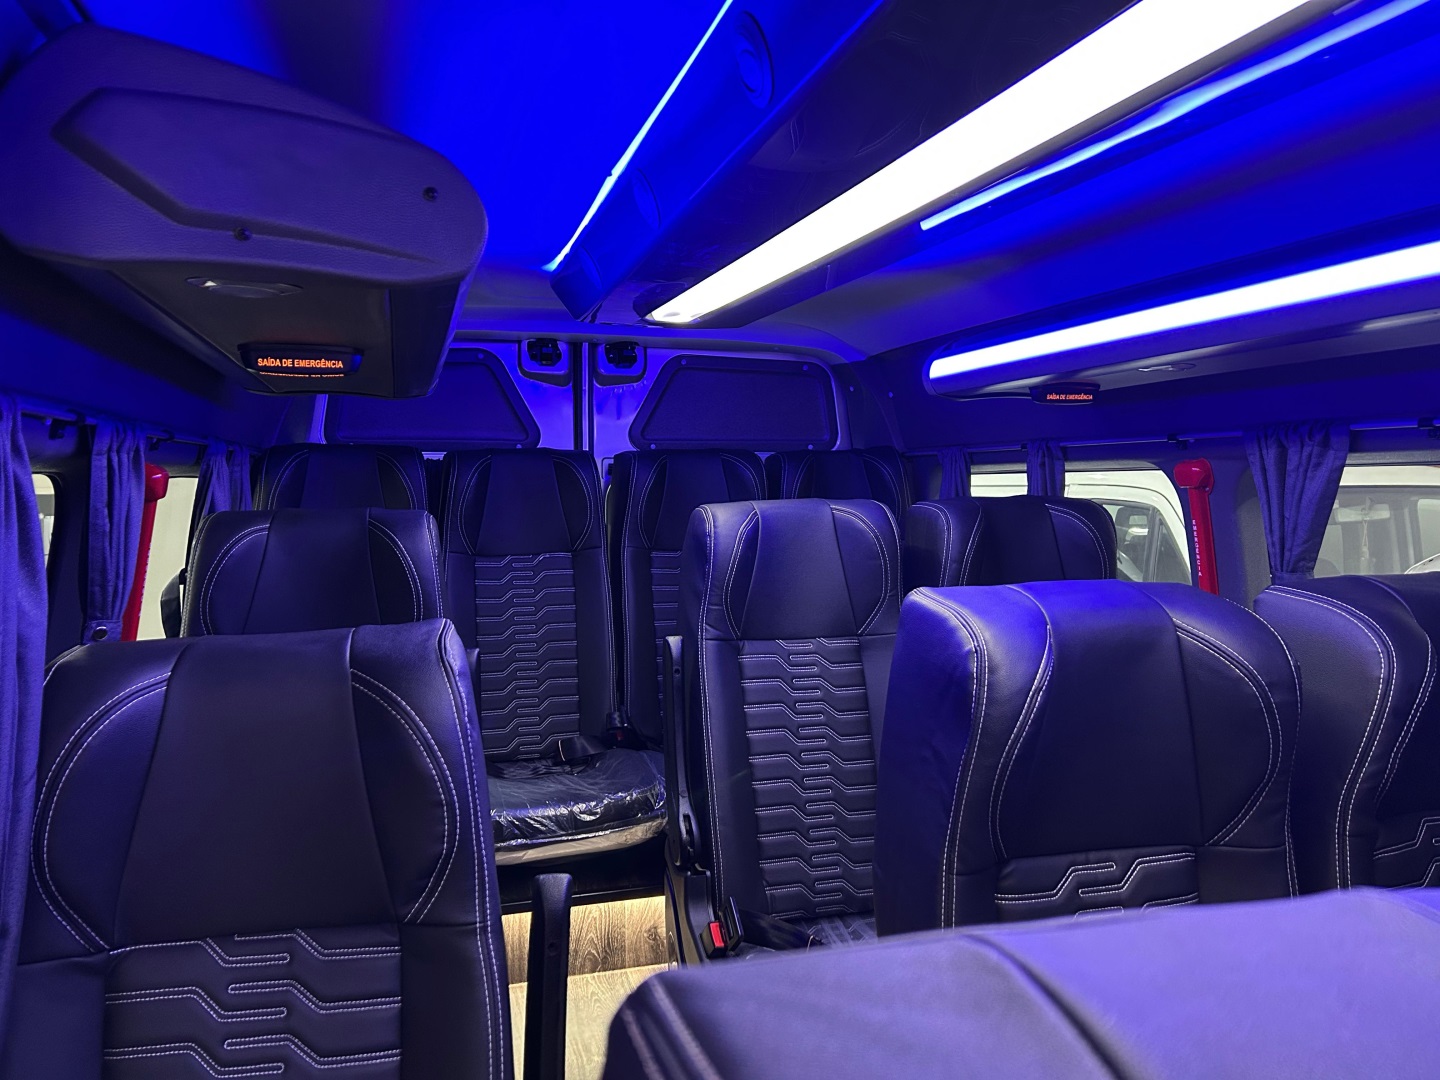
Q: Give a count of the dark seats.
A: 11